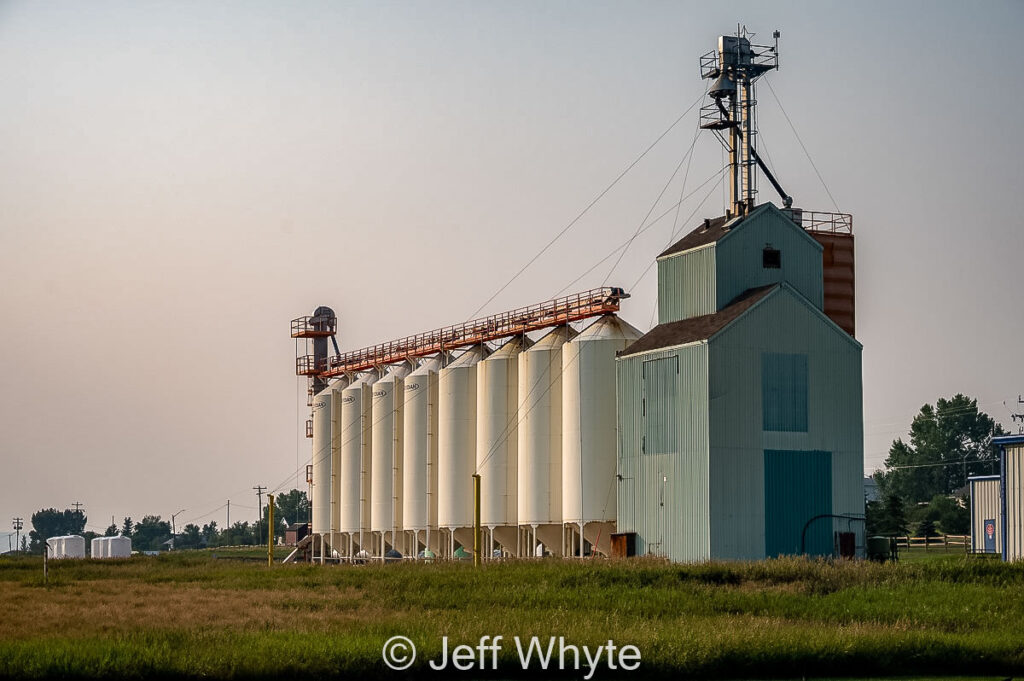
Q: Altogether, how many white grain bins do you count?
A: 8